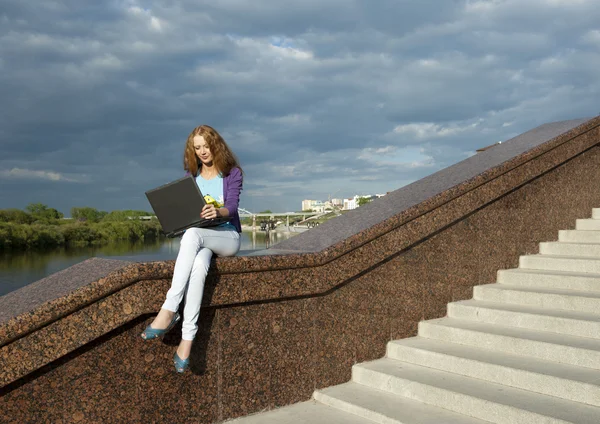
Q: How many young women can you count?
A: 1